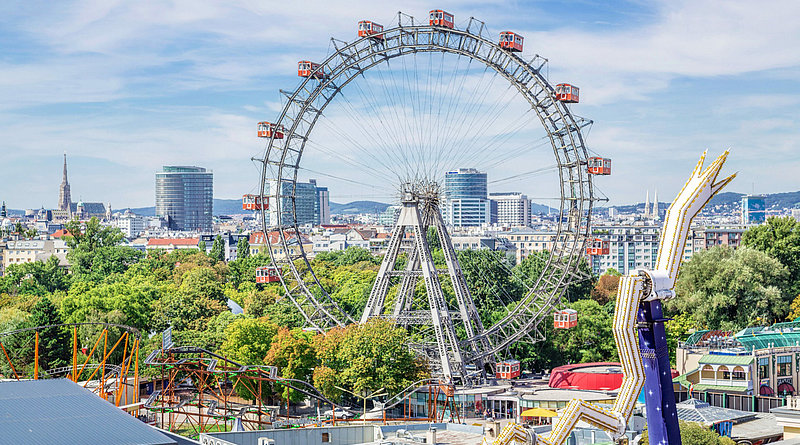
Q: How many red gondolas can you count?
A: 12